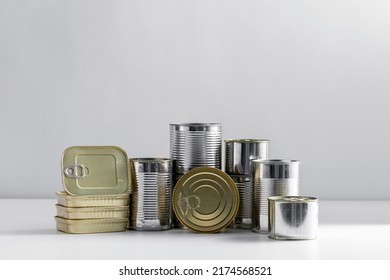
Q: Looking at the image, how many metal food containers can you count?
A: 12